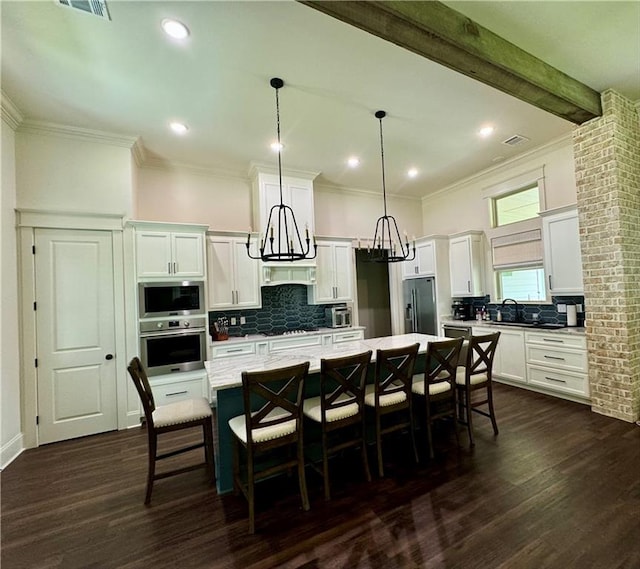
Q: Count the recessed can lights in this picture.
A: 6